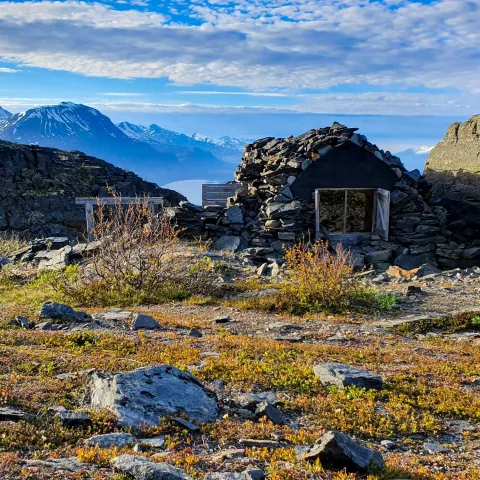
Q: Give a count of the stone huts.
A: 1